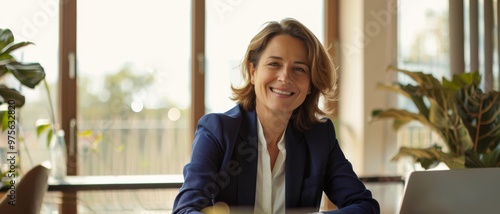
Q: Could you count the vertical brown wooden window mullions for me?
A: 3